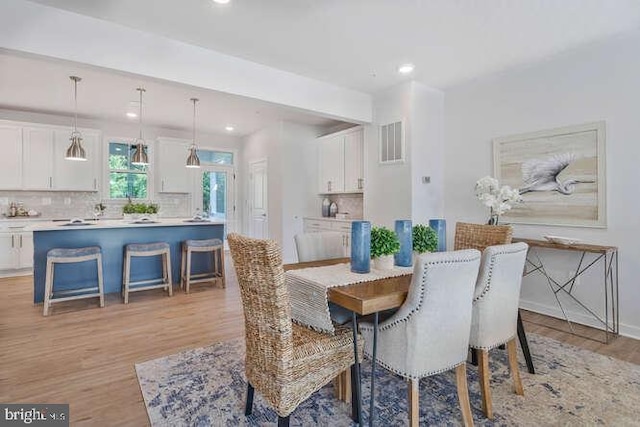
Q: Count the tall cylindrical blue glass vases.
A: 3